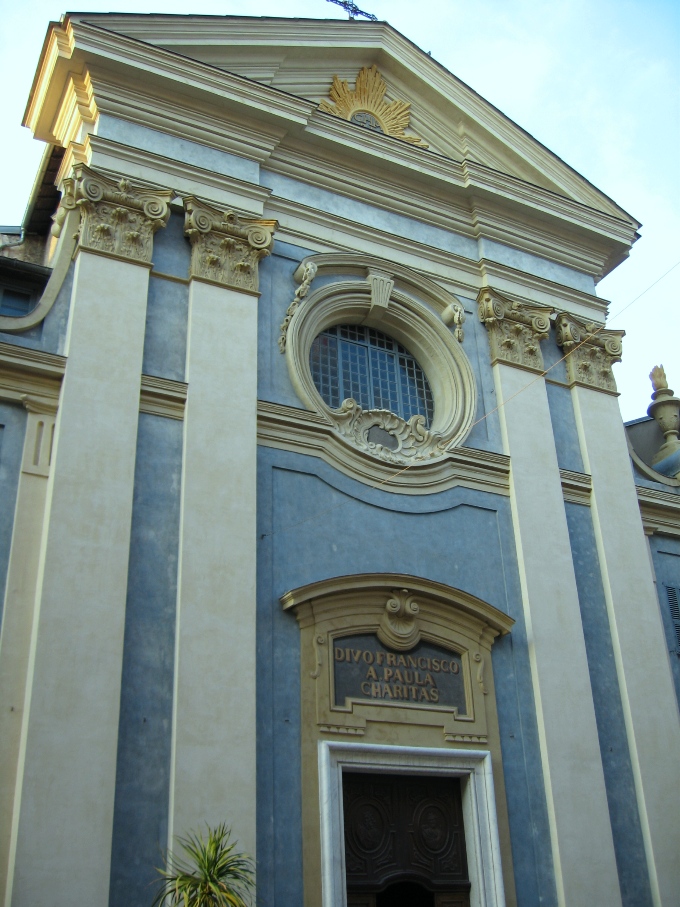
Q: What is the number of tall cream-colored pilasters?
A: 4